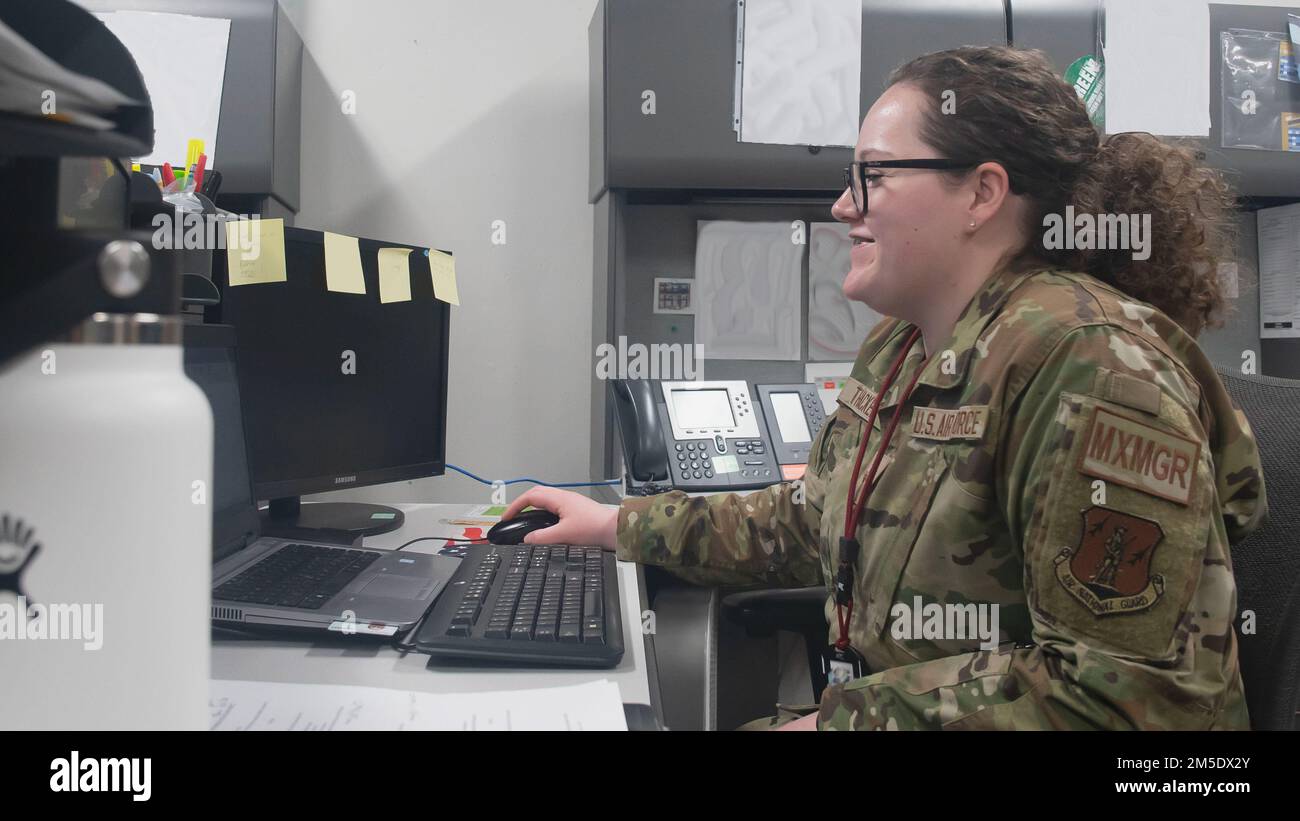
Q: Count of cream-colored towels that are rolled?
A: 0